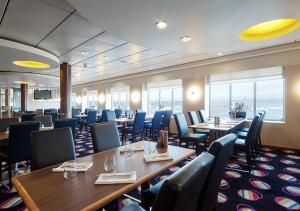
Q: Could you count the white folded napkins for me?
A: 4